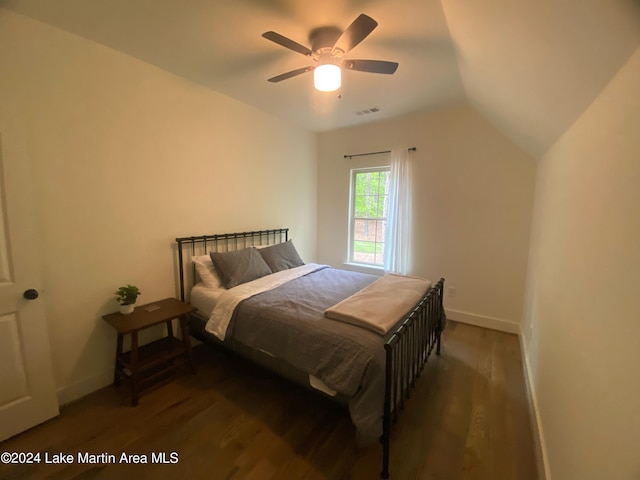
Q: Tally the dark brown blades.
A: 4